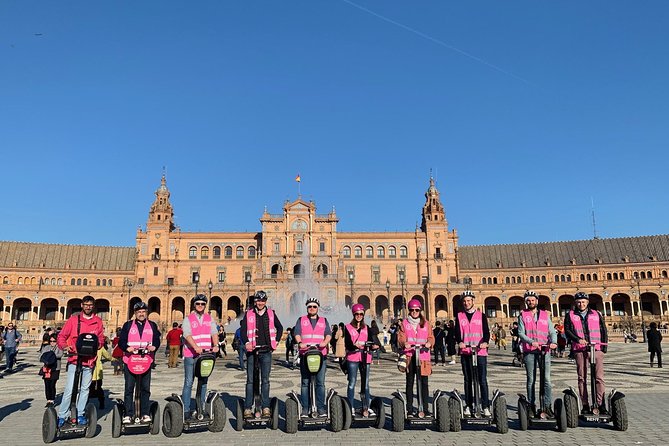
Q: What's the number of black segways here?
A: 10